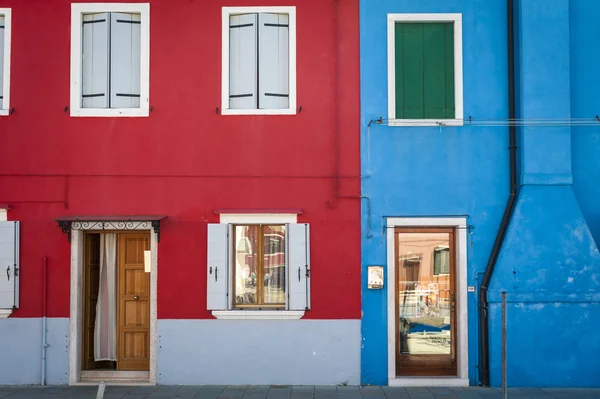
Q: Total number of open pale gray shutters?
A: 3